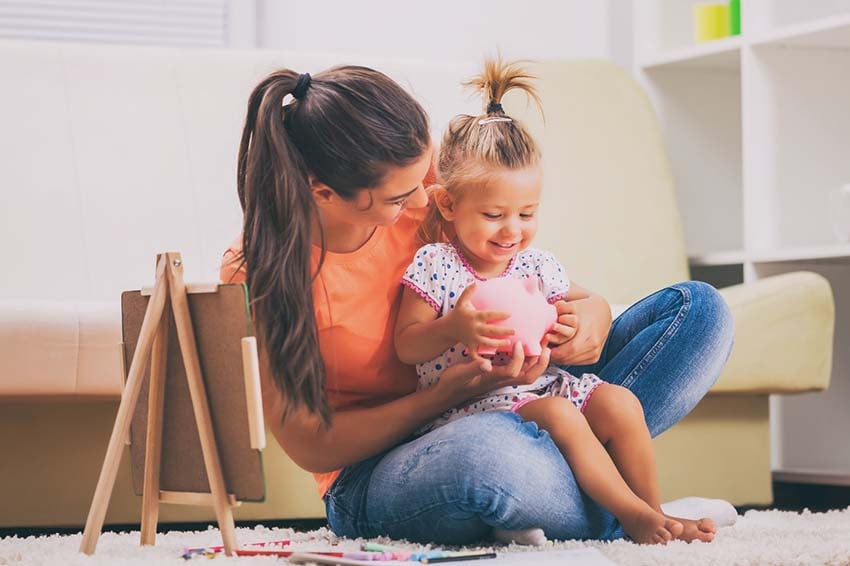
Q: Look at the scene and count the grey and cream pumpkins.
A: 0